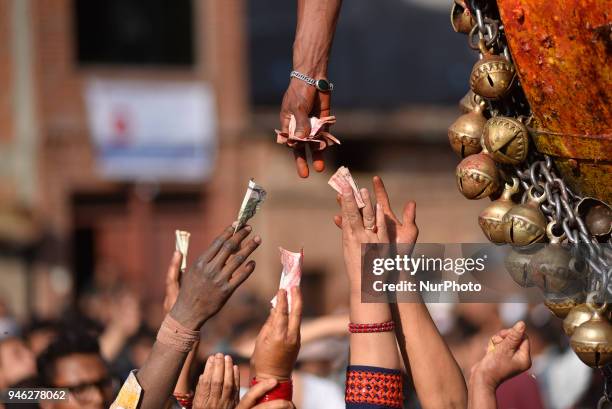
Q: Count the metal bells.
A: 14